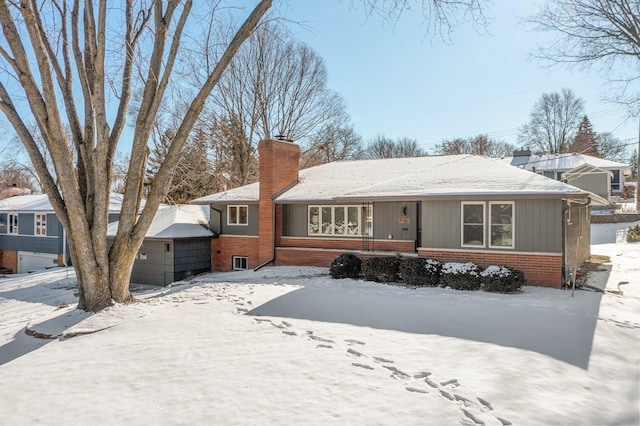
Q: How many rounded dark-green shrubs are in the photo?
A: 5